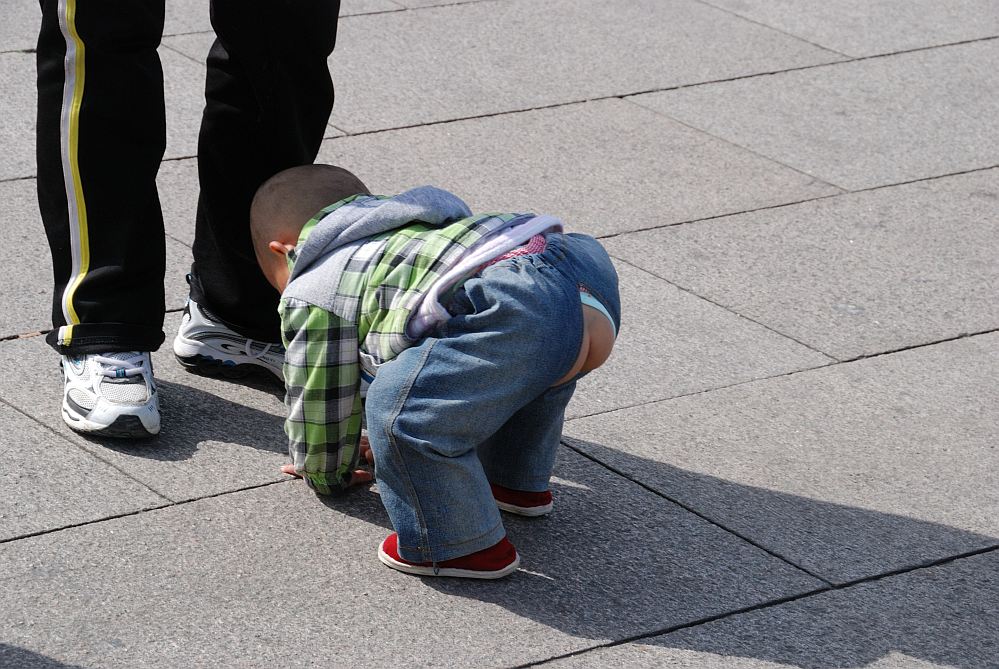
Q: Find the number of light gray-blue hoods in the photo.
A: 1